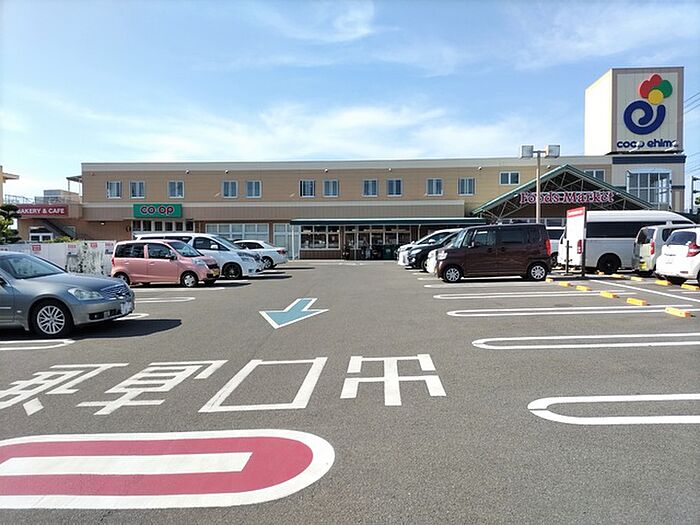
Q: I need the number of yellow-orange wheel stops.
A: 11